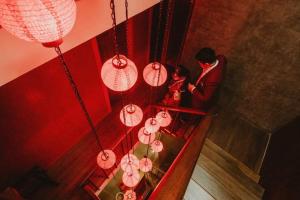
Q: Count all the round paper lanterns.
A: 13